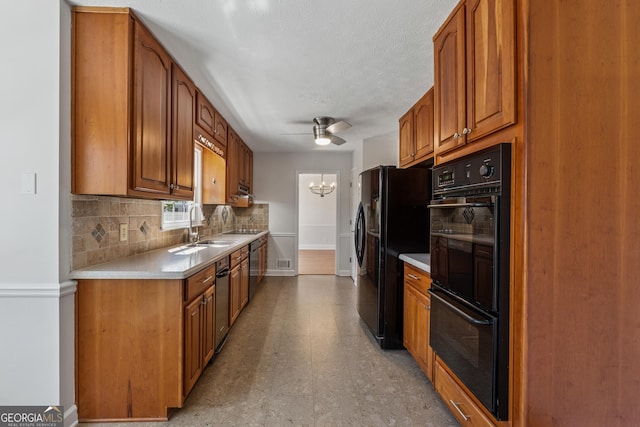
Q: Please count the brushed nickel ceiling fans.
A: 1